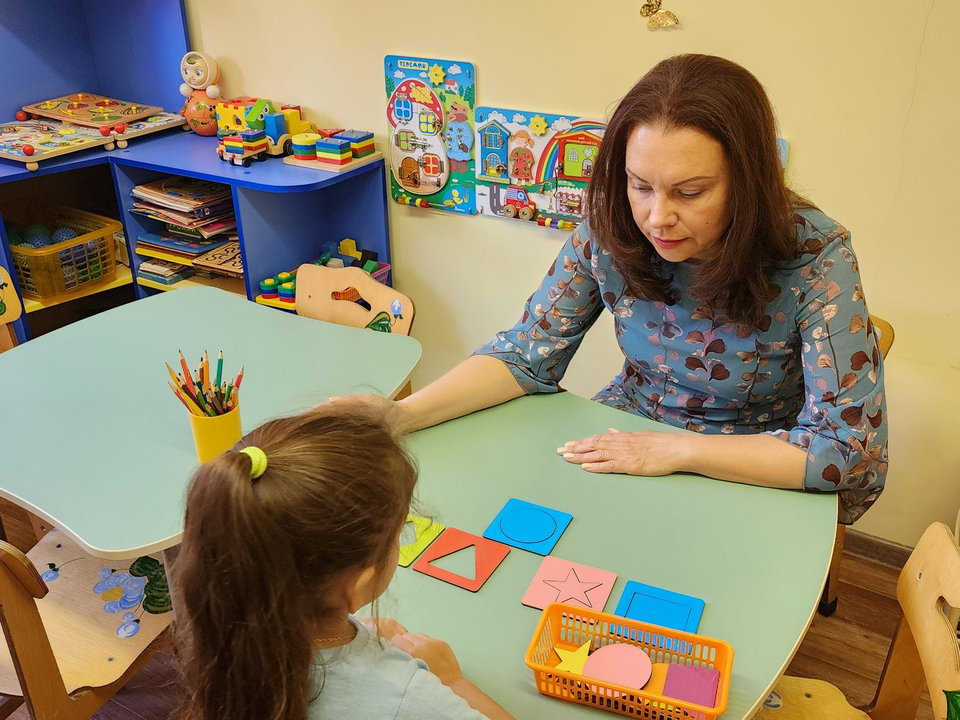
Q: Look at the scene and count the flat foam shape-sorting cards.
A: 5